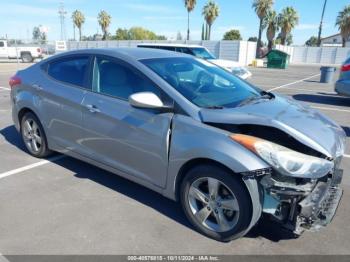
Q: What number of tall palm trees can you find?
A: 8